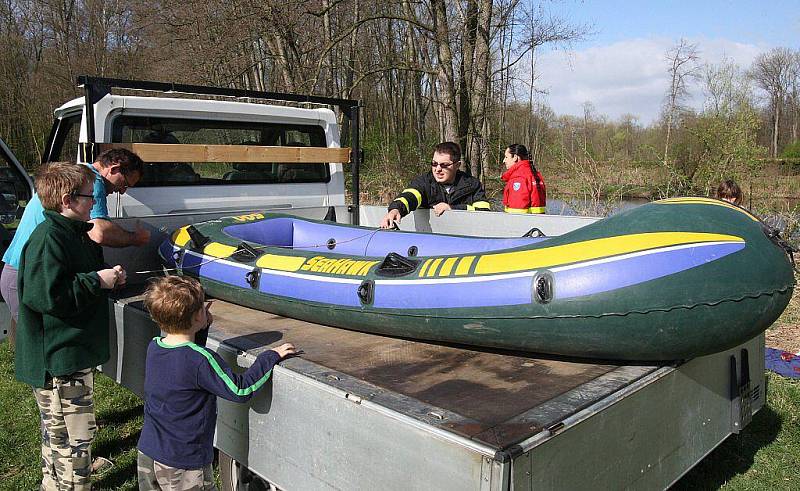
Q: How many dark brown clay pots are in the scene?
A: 0